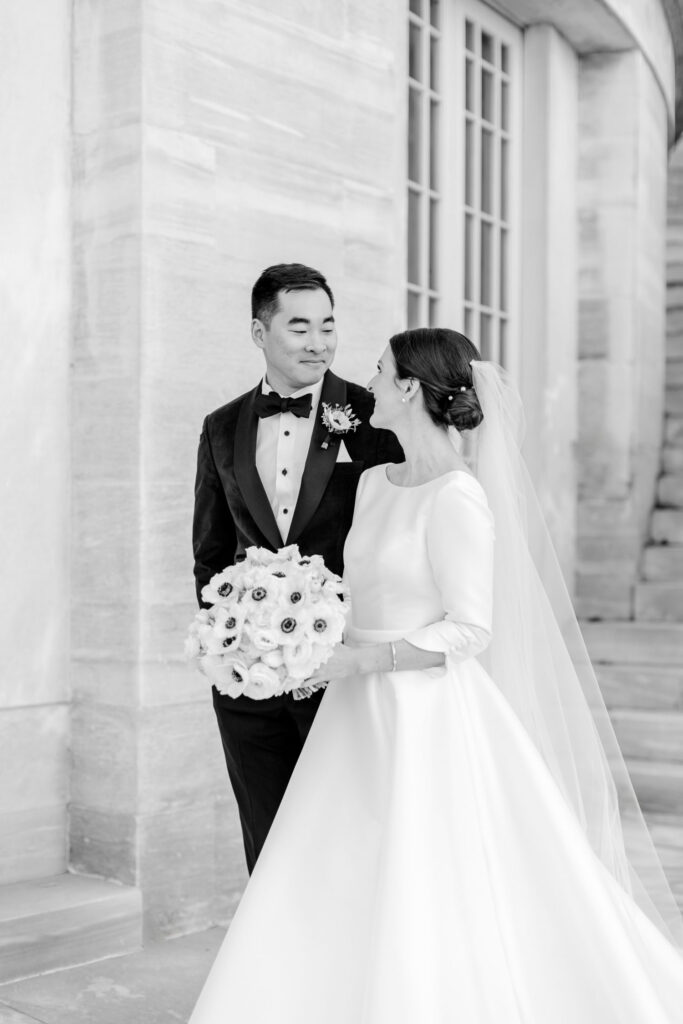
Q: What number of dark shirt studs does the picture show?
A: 3